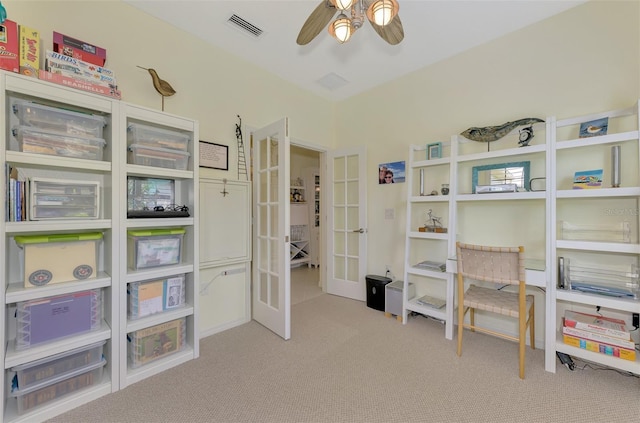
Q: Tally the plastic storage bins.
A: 11